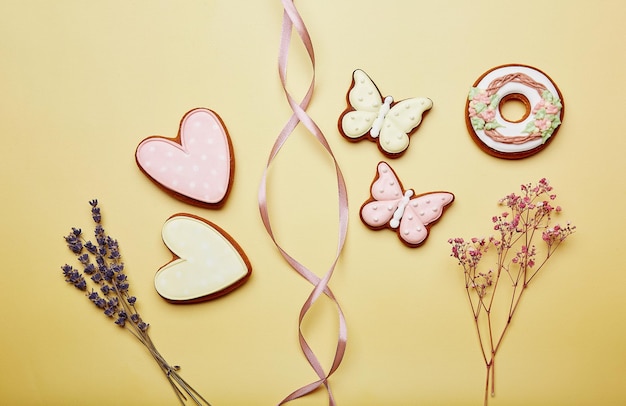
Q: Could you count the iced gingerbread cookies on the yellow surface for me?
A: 5